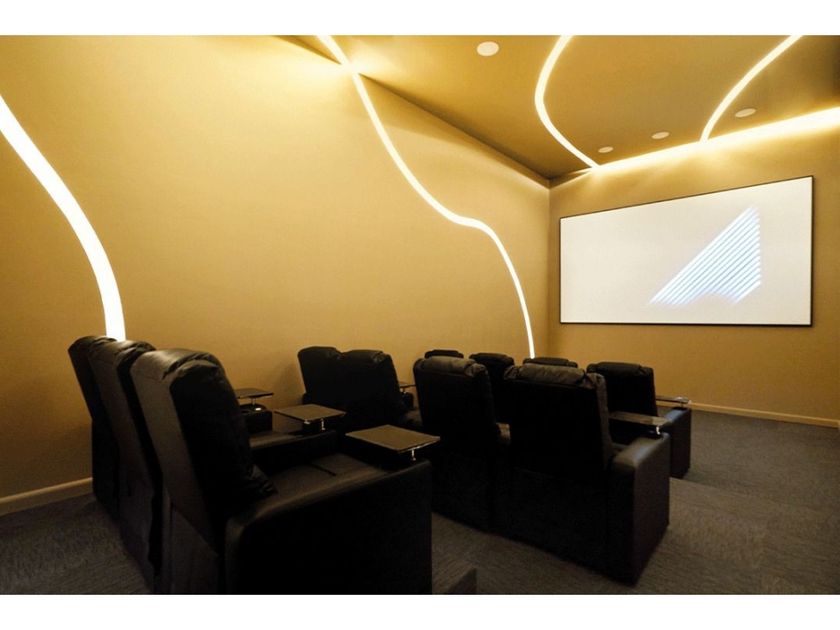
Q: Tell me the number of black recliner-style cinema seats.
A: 11